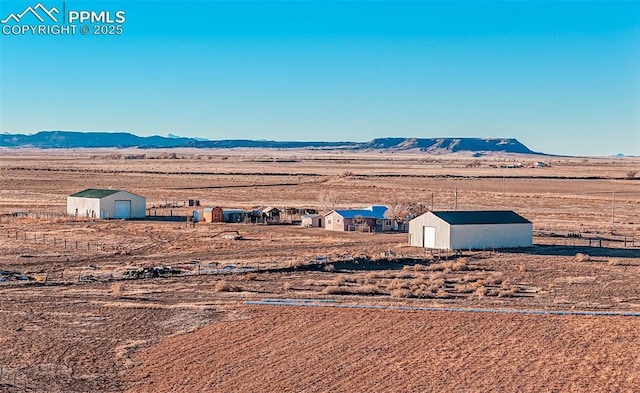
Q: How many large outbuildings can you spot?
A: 2